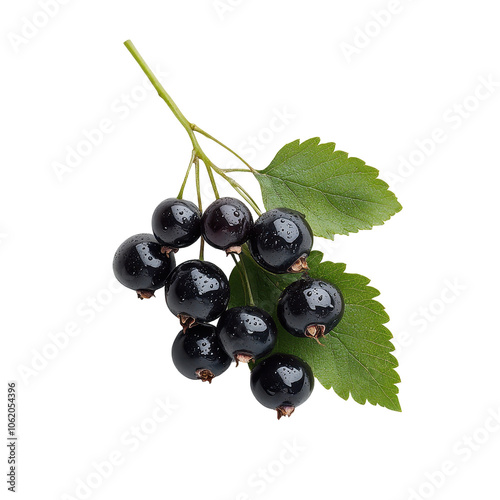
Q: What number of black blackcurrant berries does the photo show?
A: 9